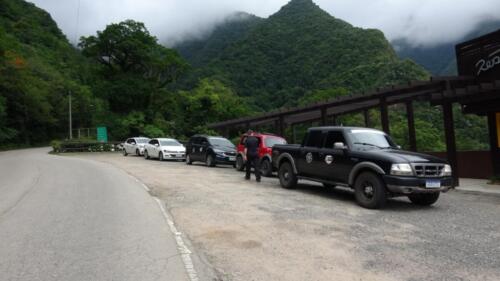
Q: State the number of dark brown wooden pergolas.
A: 1